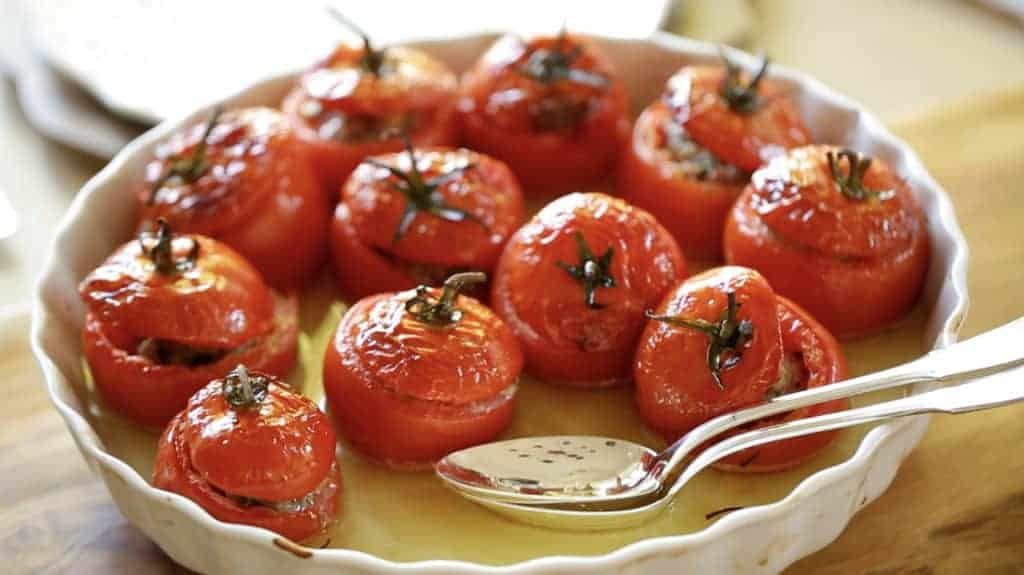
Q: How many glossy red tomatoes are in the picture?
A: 11